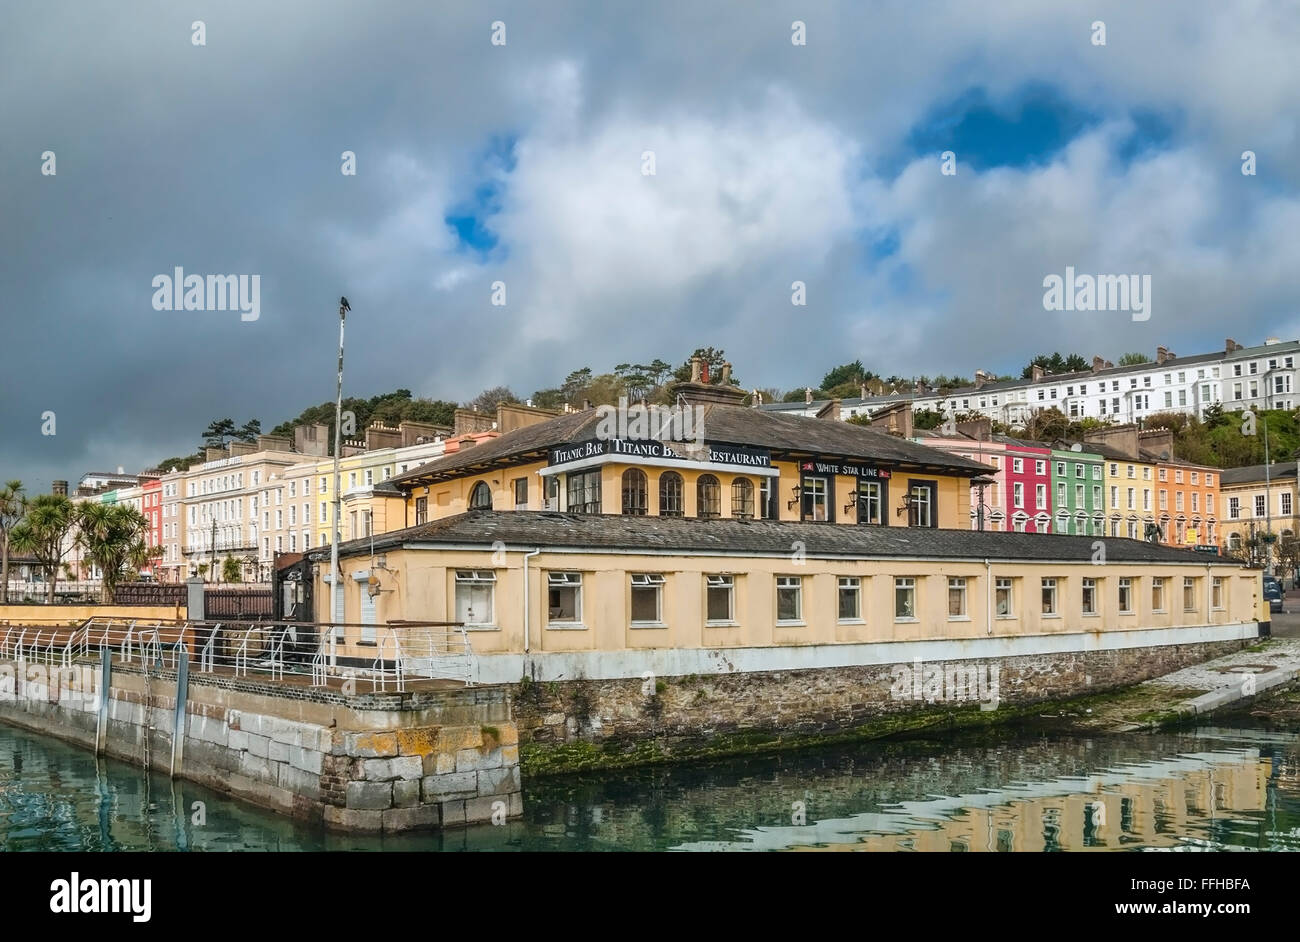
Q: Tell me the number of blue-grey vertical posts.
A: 2